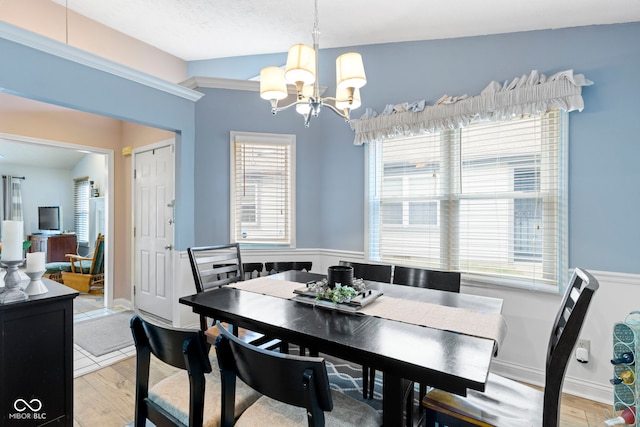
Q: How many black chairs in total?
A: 8